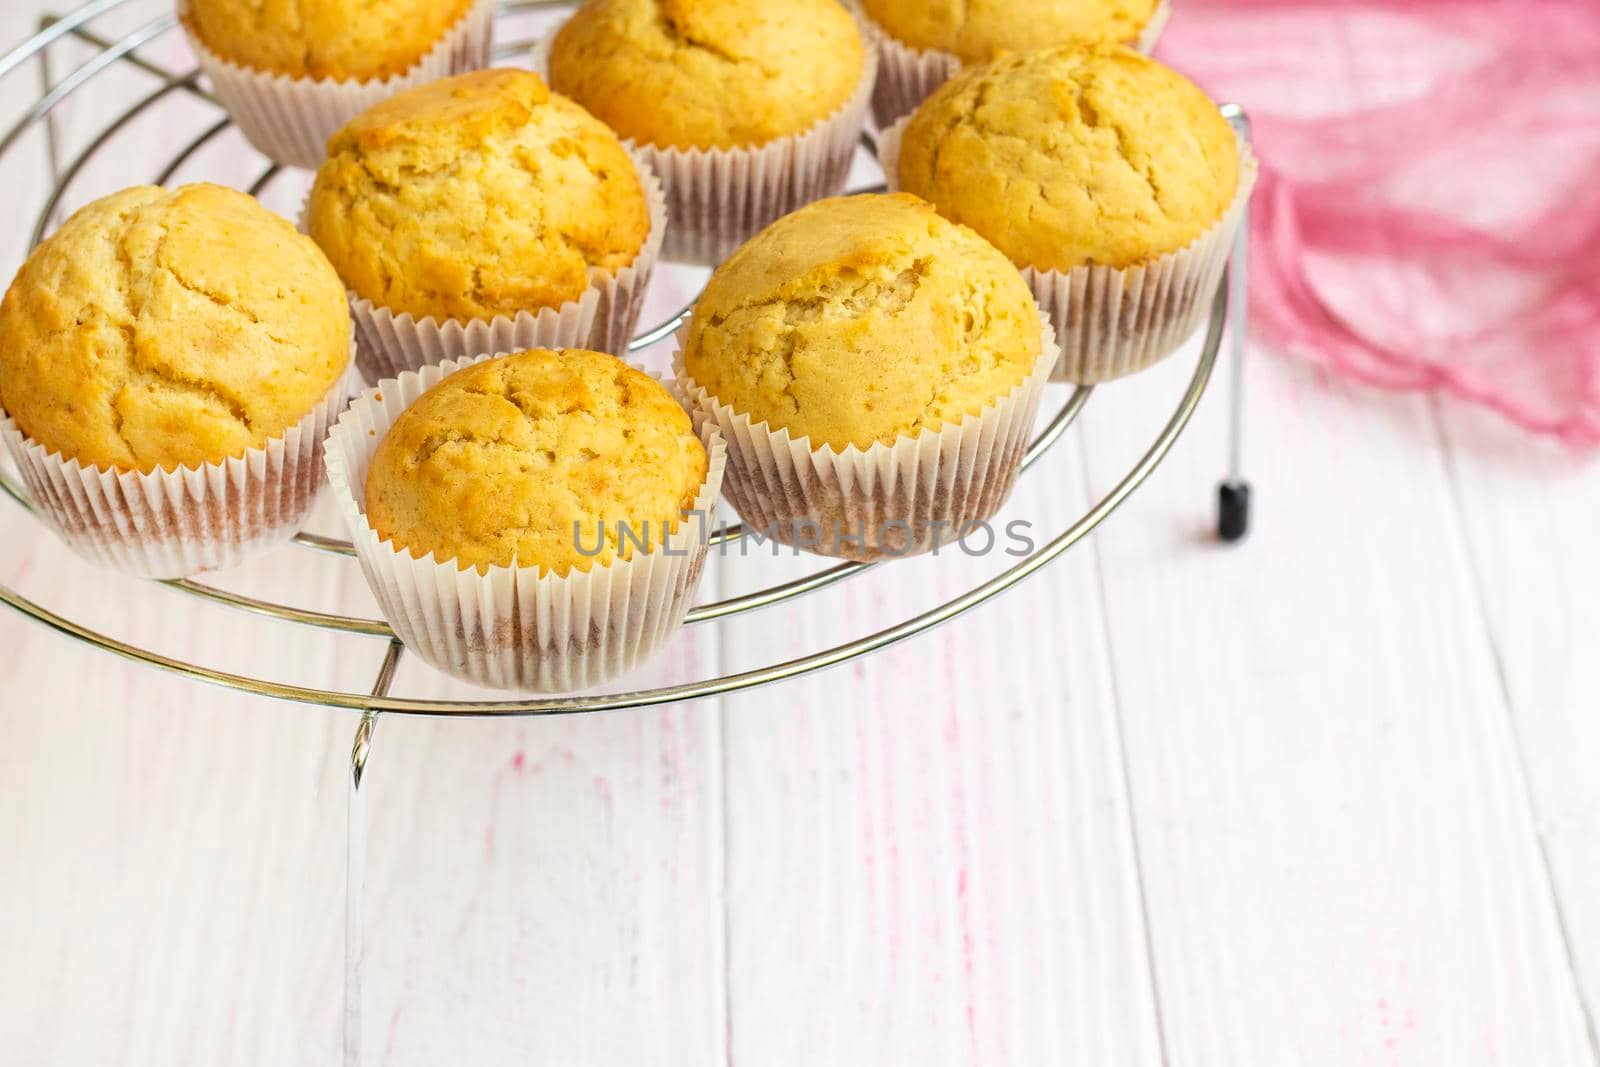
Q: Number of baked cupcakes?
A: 8